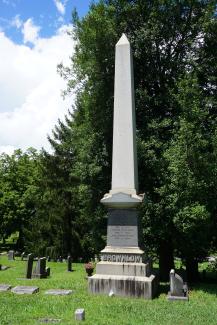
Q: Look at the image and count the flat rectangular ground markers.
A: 4